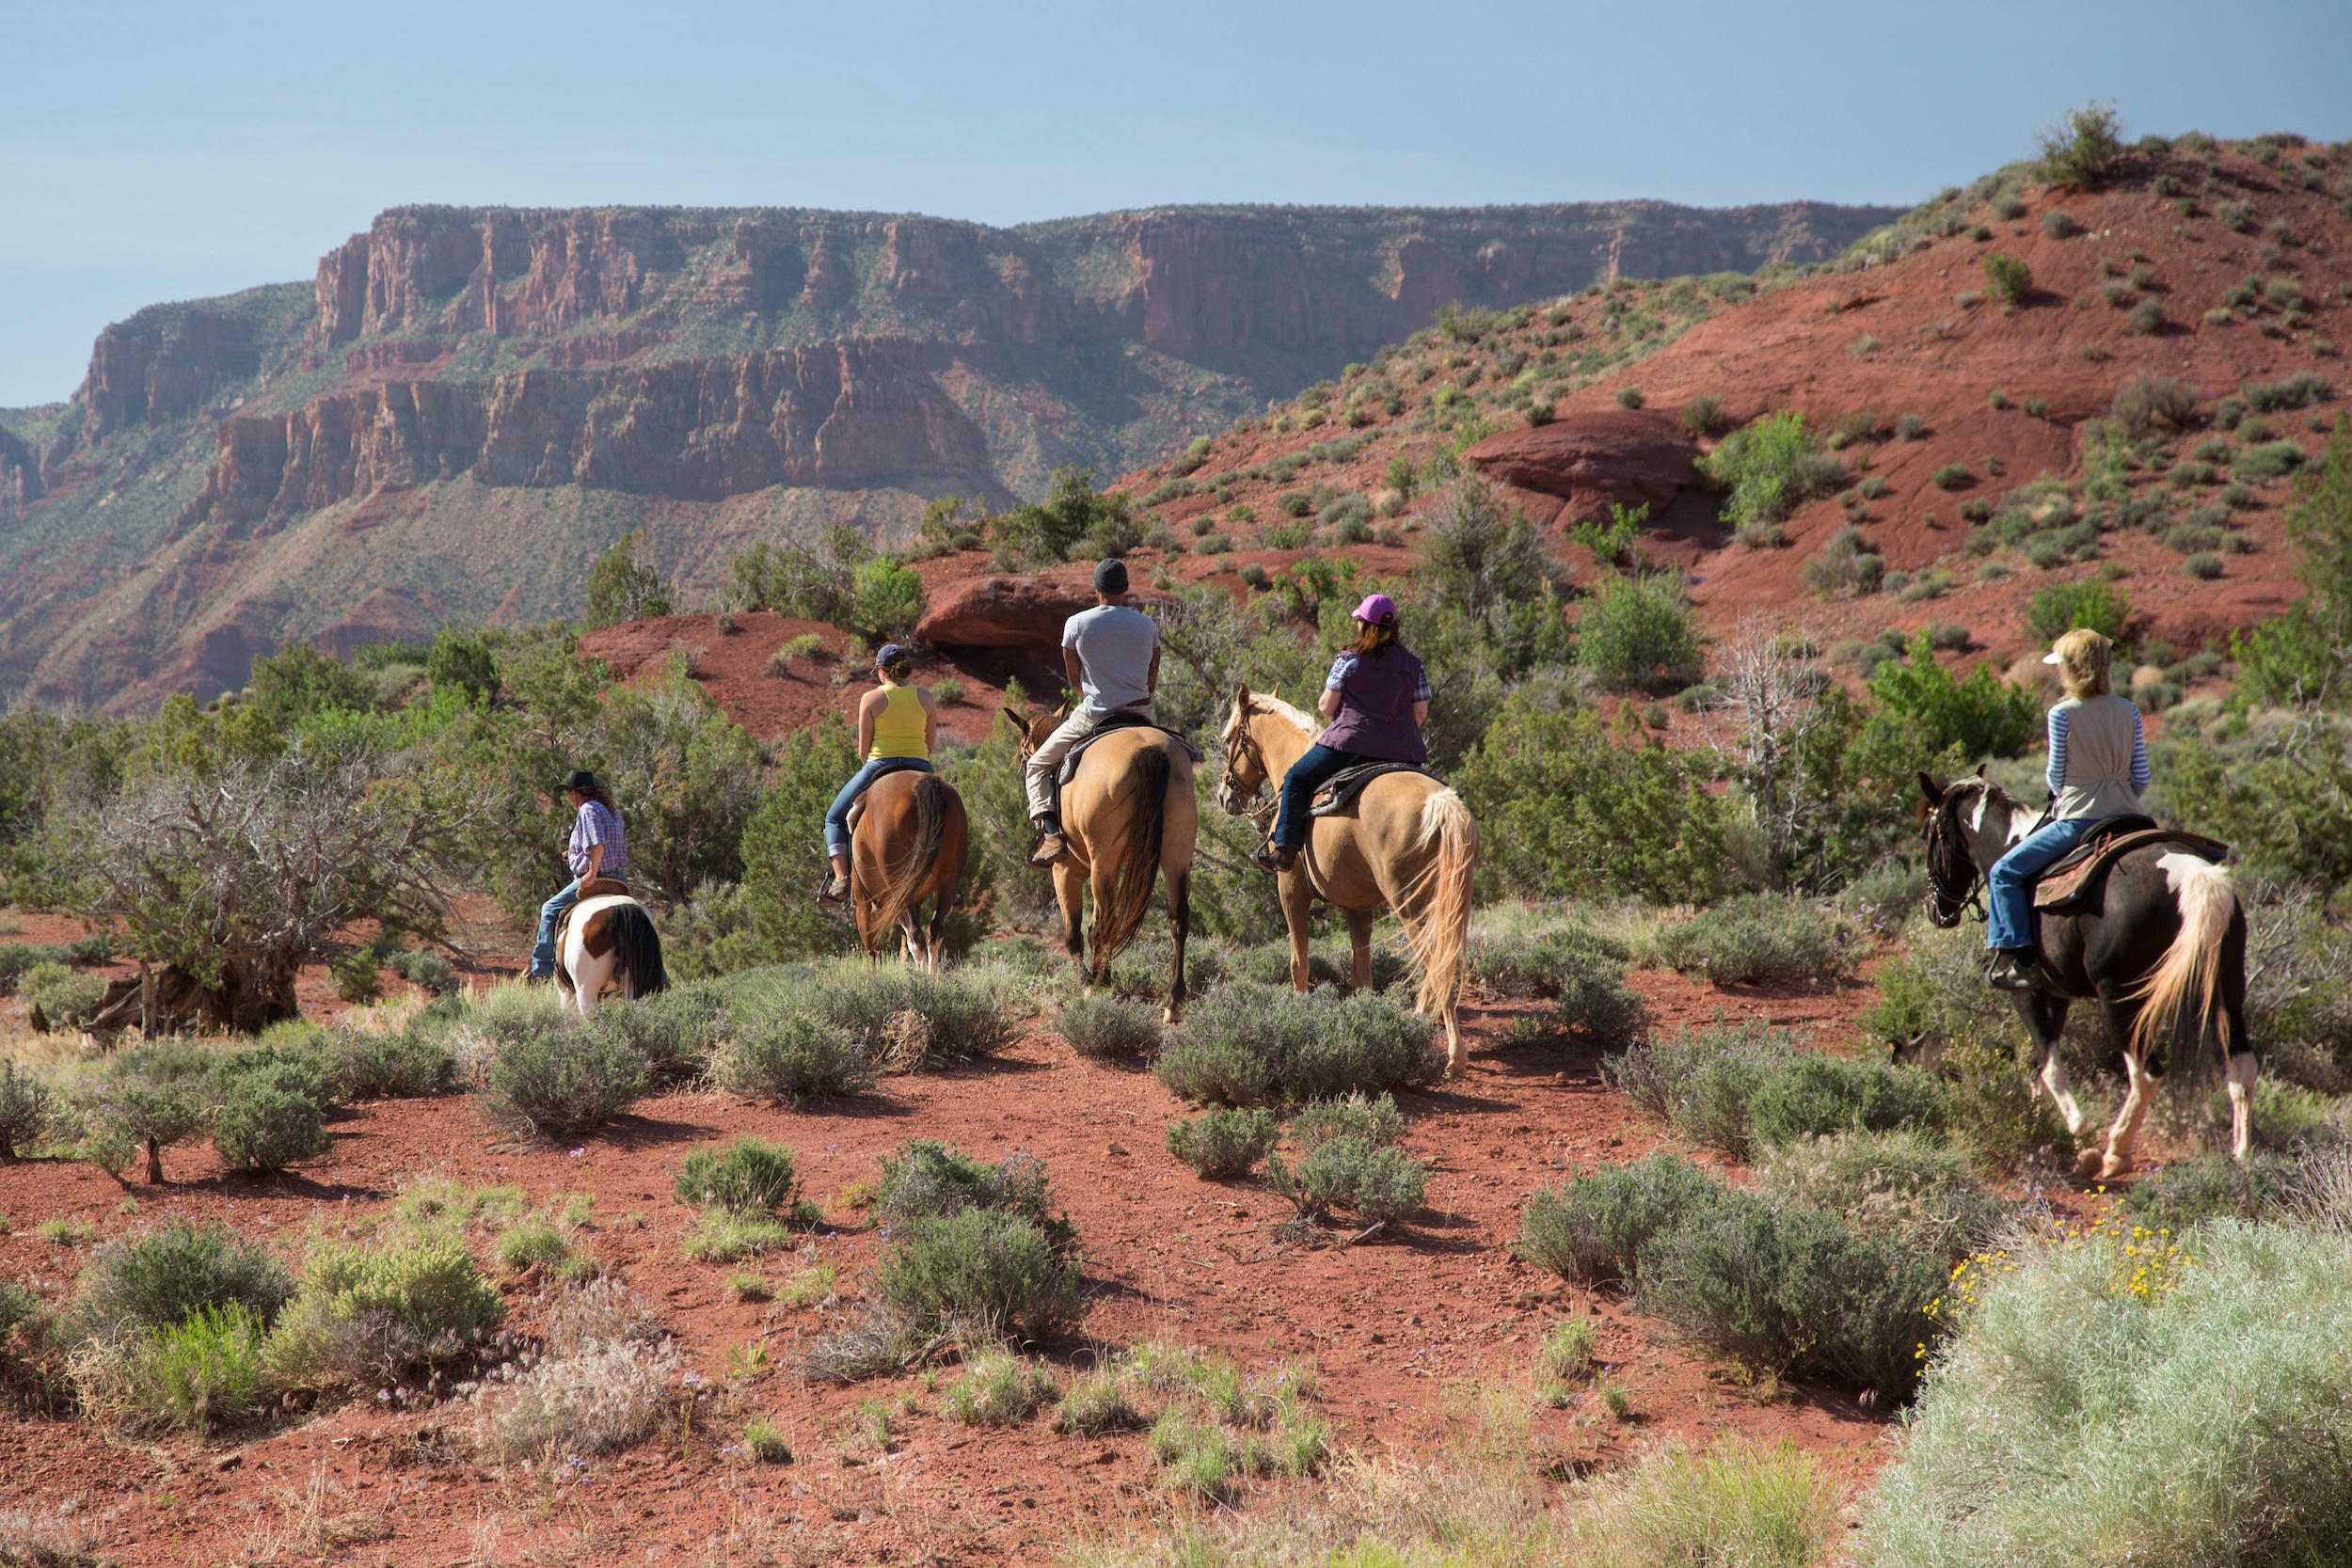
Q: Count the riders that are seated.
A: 5